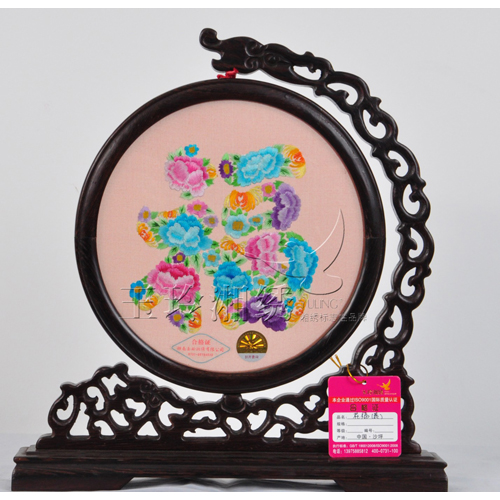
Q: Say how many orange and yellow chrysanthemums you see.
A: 10